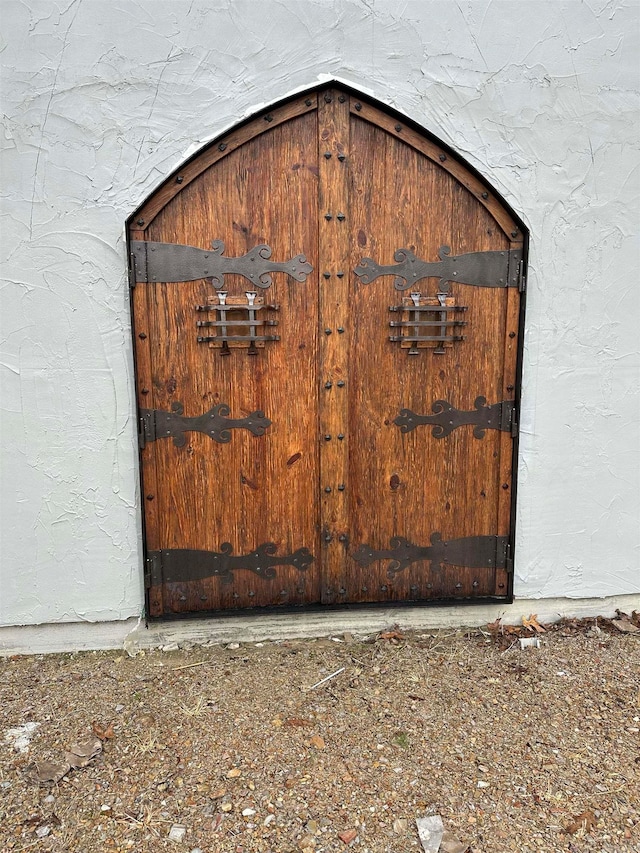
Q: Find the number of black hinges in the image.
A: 6